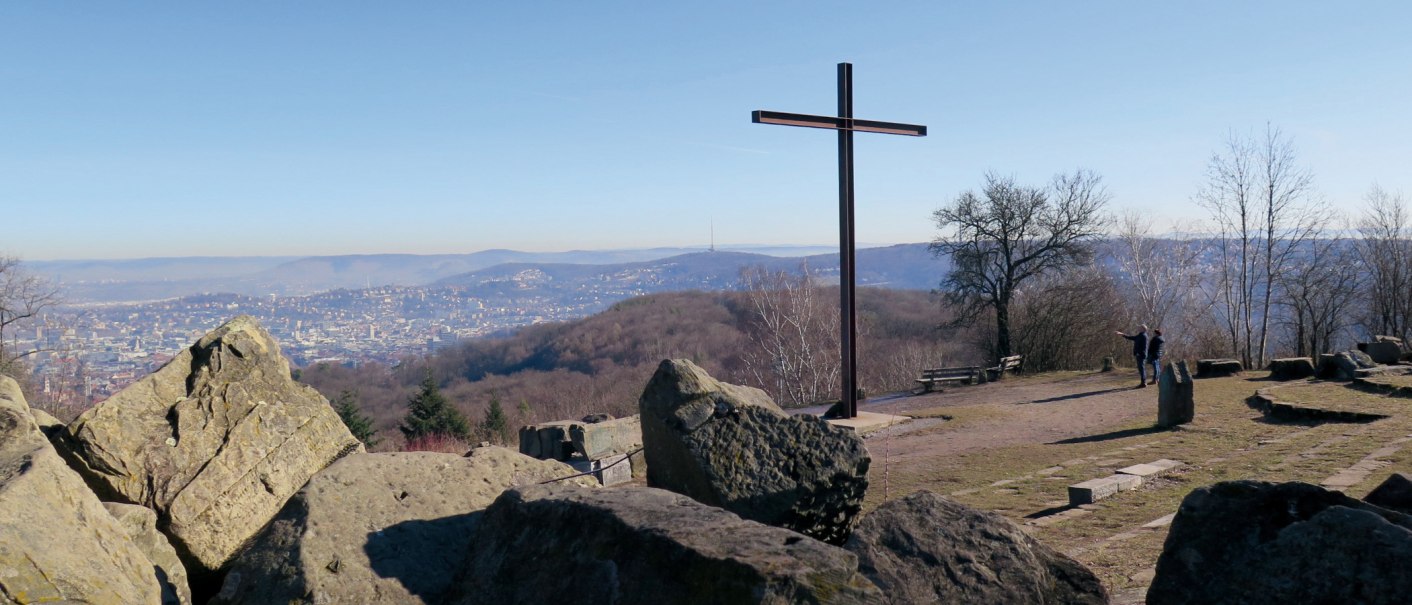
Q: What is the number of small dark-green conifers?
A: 3